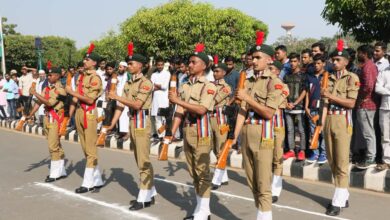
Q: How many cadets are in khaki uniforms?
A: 8